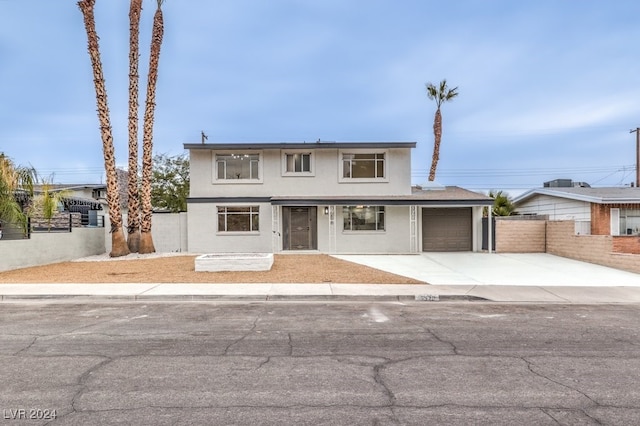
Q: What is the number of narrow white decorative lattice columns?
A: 3